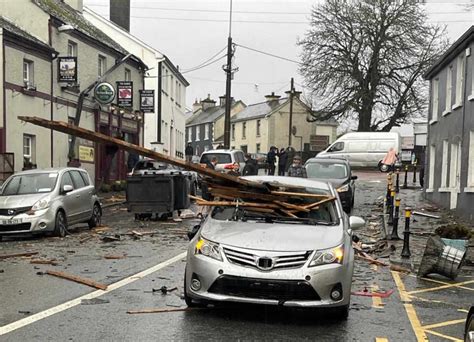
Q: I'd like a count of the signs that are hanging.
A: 4